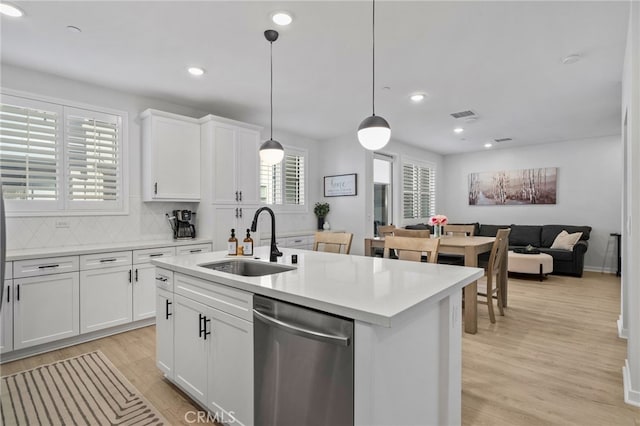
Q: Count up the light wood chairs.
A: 6